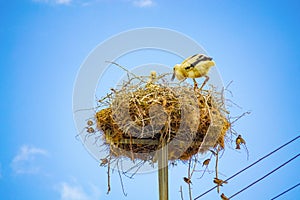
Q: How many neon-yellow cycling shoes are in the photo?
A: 0